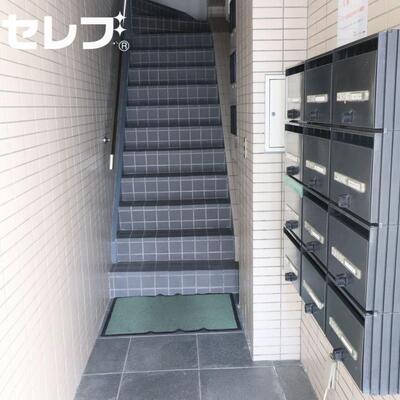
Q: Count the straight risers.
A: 11